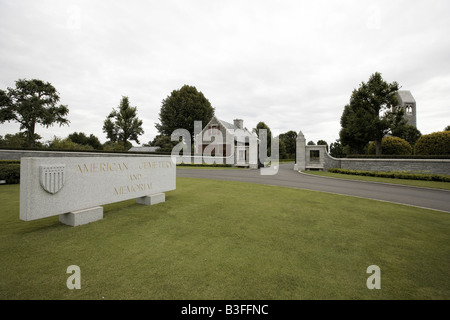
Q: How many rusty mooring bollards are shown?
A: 0